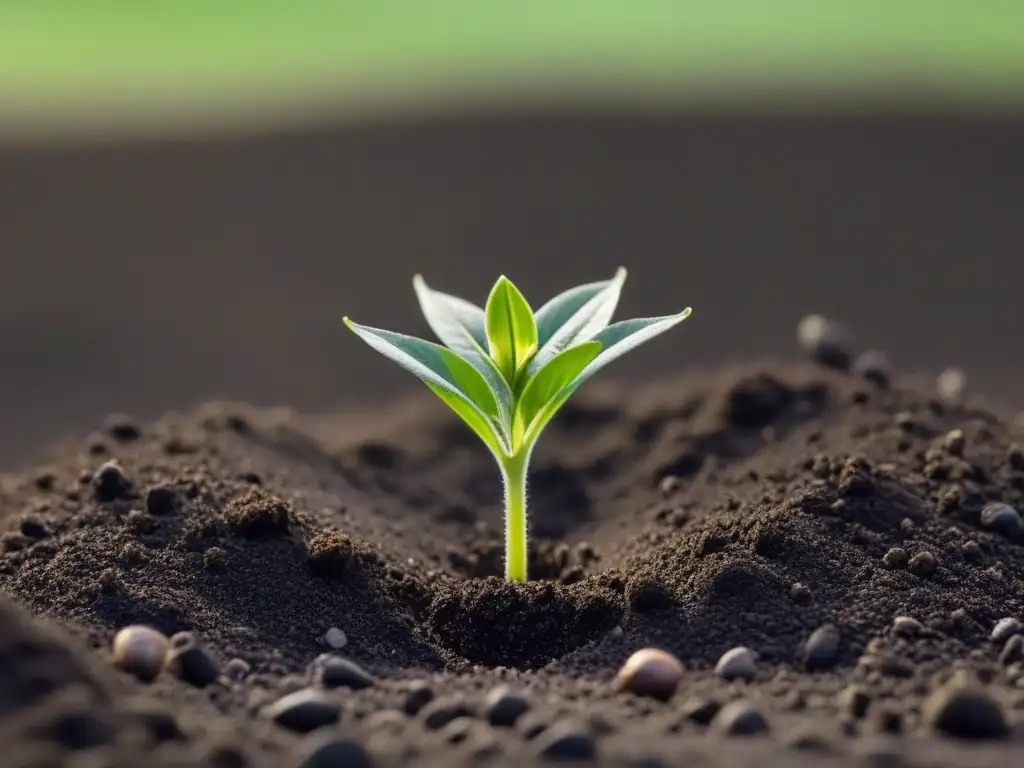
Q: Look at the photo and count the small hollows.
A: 1